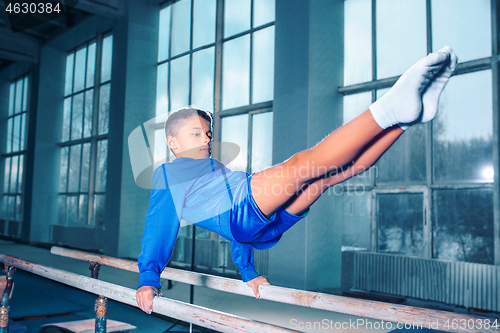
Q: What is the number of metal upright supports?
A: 2